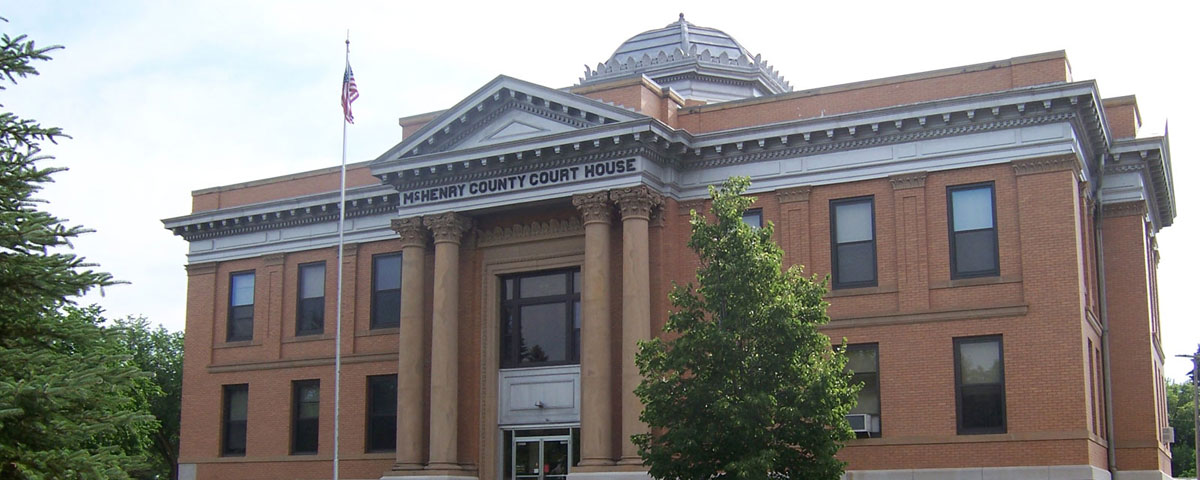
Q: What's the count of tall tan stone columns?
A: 4